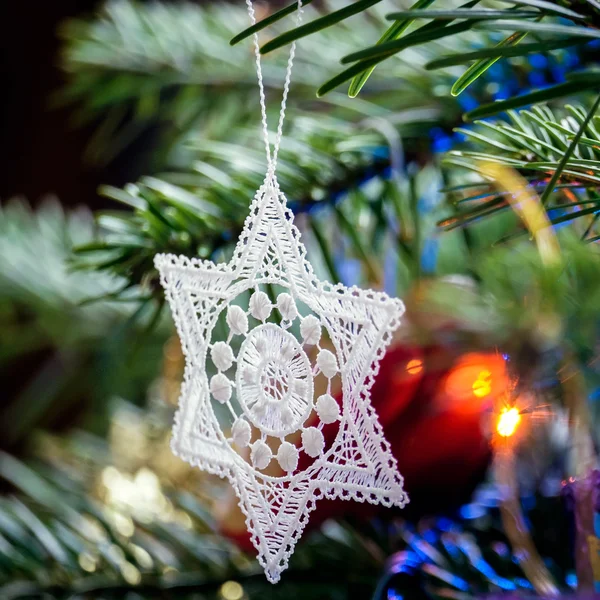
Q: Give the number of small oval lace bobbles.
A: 12